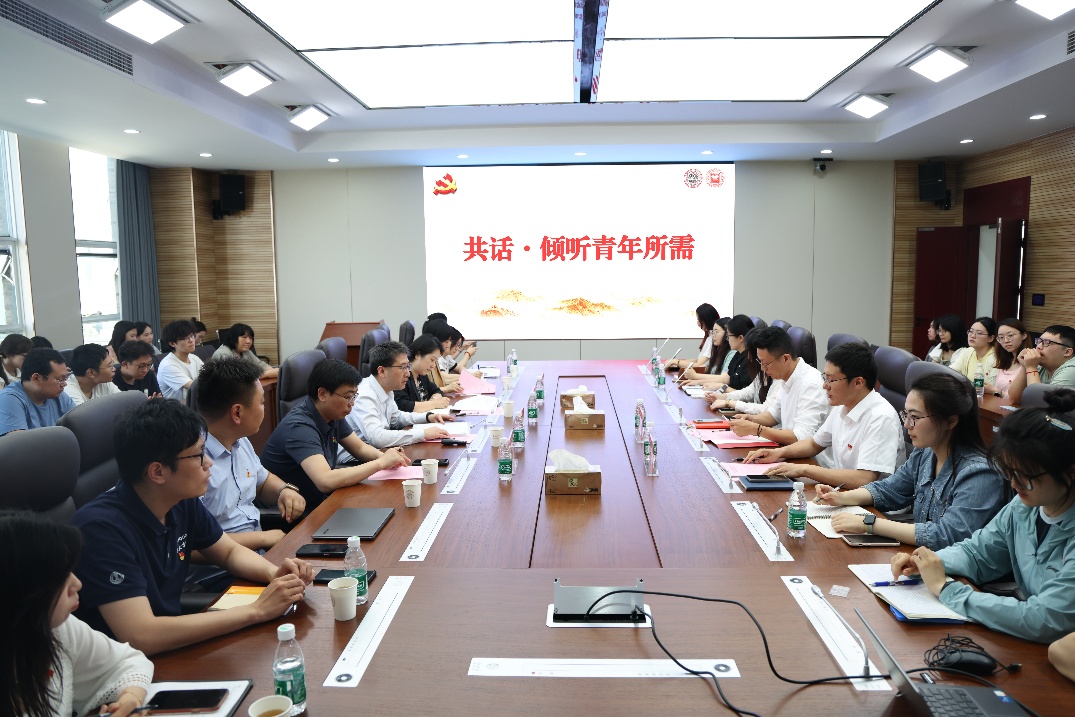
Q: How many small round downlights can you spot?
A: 10